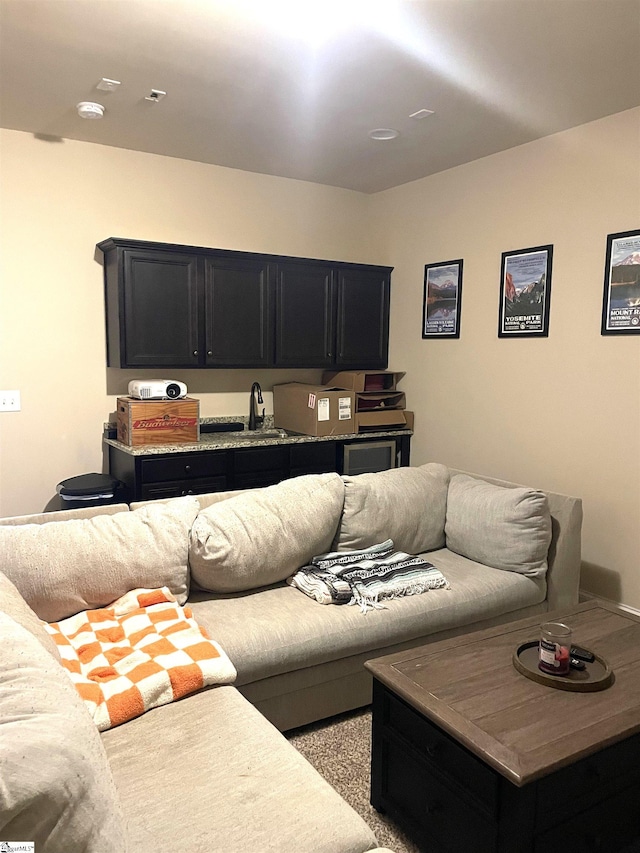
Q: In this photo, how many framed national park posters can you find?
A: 3